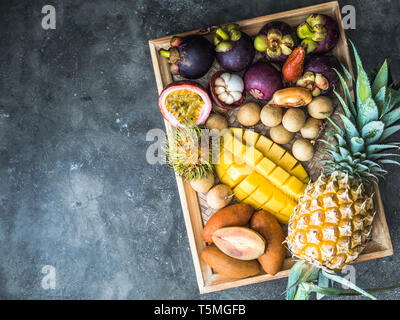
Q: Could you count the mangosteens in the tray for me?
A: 7